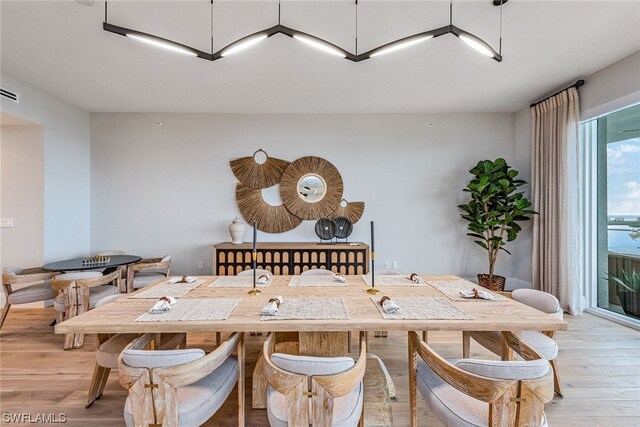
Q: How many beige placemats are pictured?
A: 8